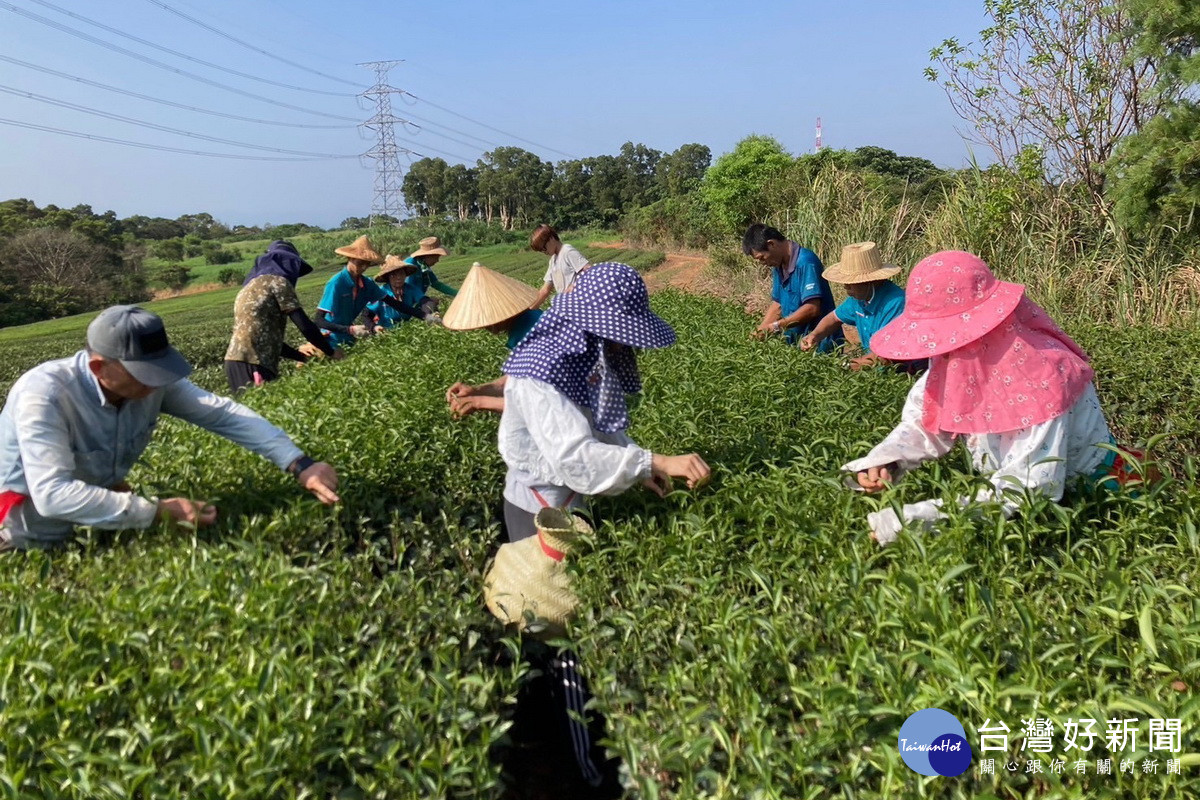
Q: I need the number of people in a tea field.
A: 11